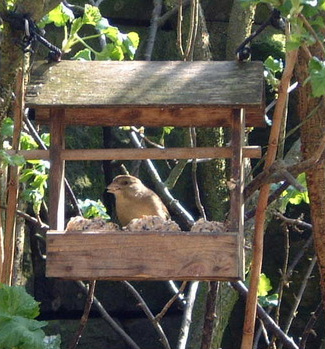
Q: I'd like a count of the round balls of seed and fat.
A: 3